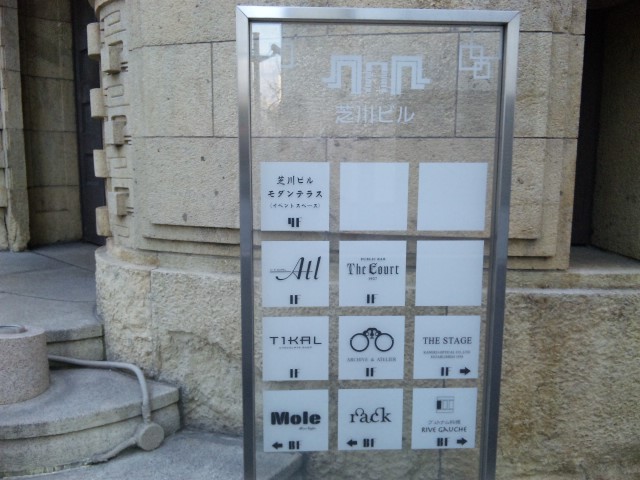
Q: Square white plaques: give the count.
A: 12